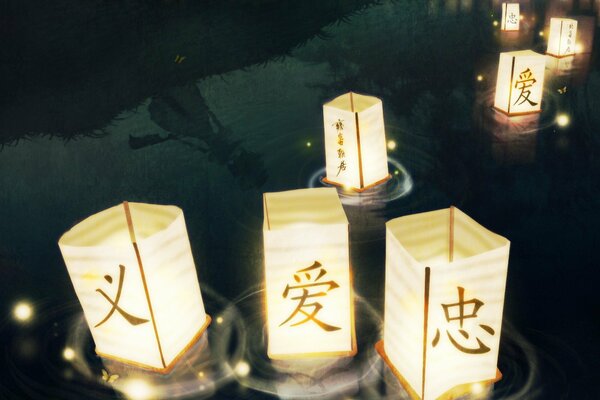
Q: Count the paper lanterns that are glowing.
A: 7